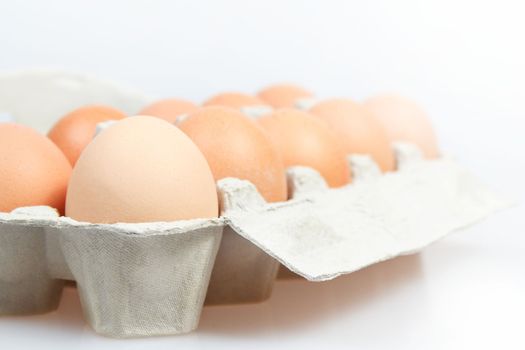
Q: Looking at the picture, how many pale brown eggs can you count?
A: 1